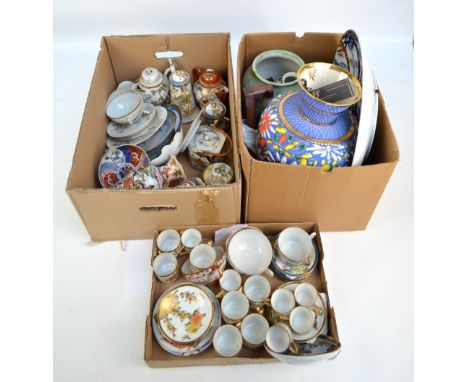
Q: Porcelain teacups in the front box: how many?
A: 14